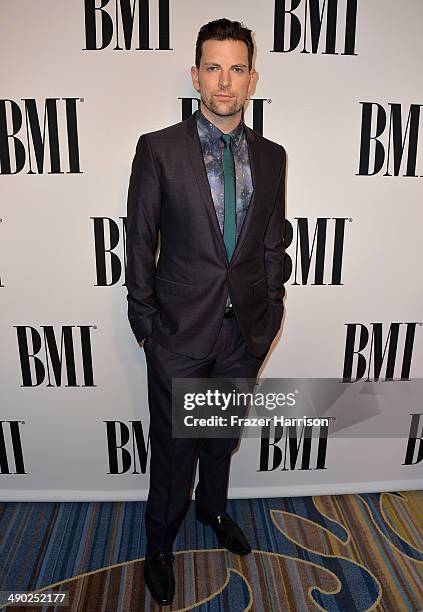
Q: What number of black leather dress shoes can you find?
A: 2